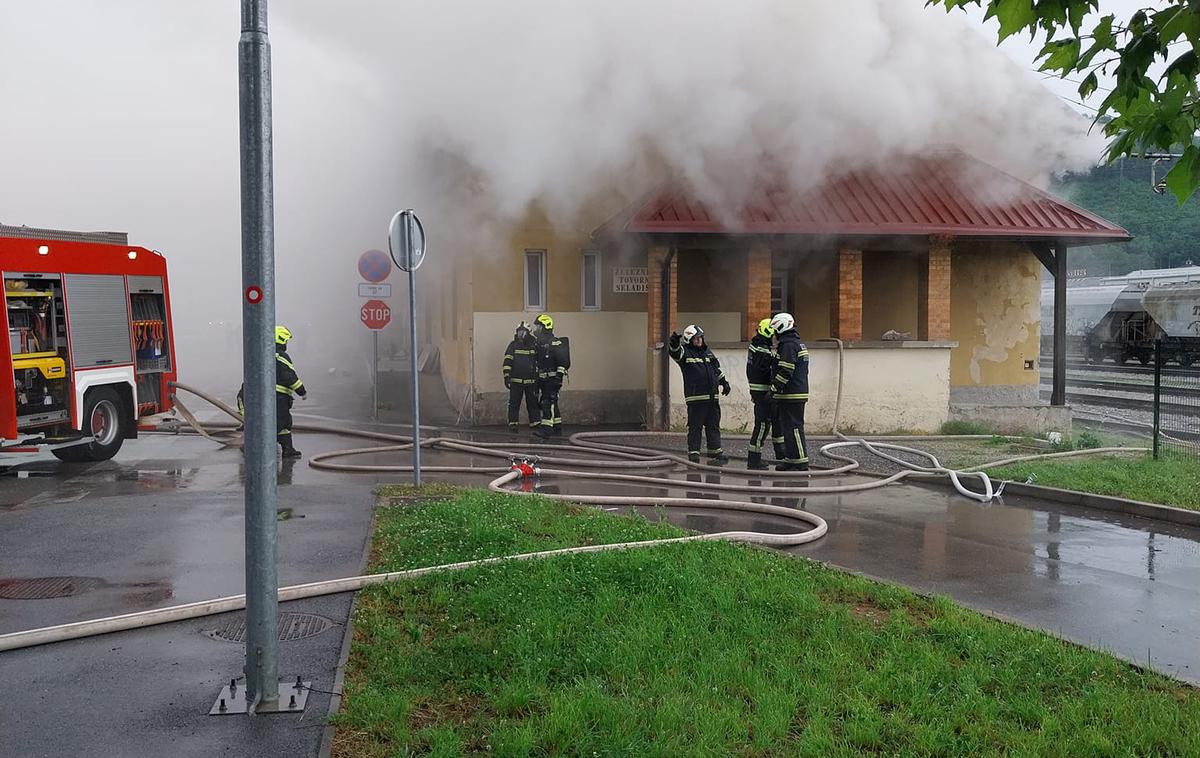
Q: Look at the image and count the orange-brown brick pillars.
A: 4